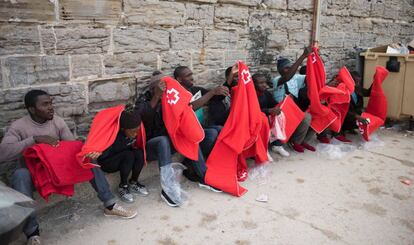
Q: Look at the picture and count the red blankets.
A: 8